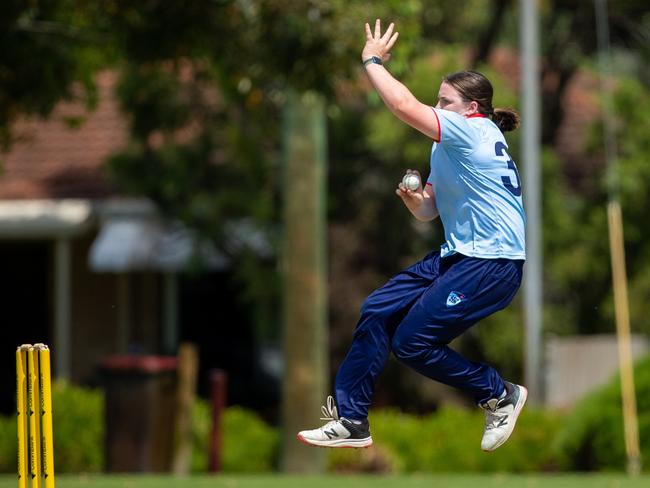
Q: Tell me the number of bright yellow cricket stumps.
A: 3